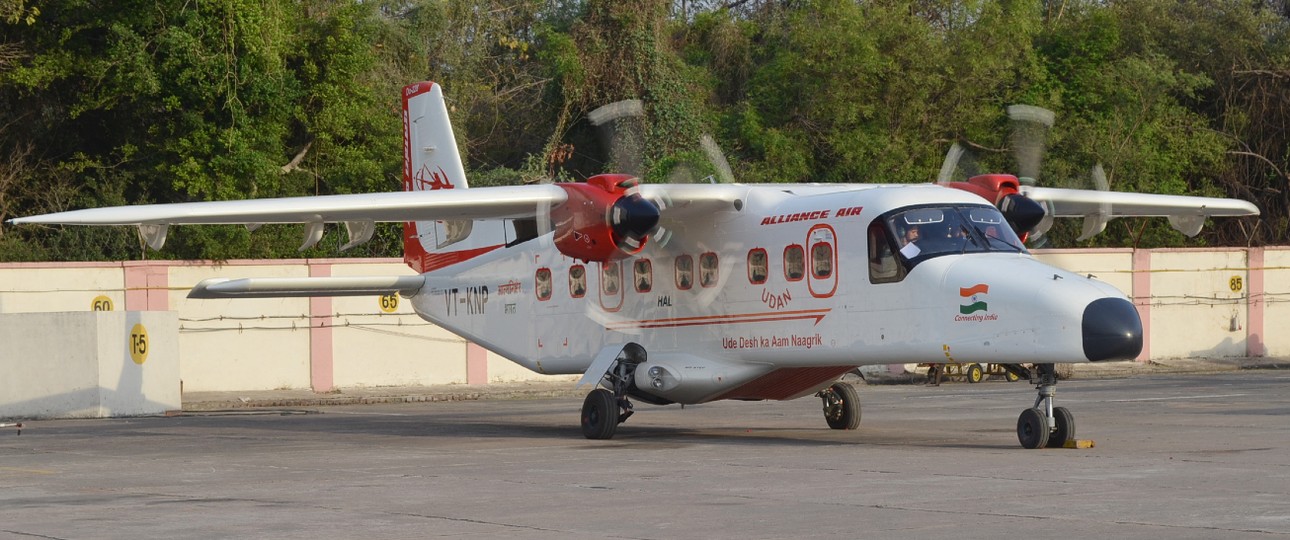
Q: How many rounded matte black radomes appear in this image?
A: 1